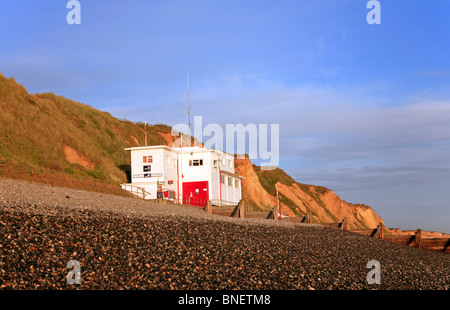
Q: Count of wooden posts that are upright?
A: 7